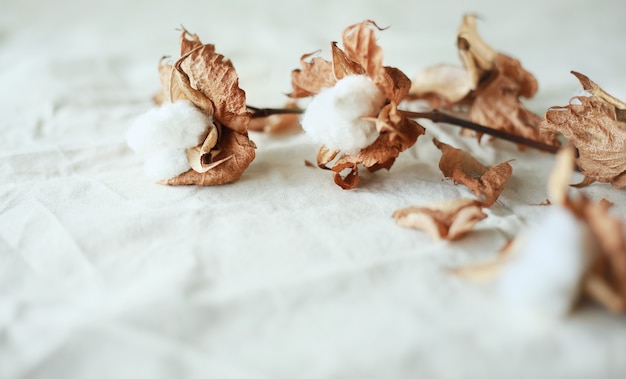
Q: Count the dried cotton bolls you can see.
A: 3